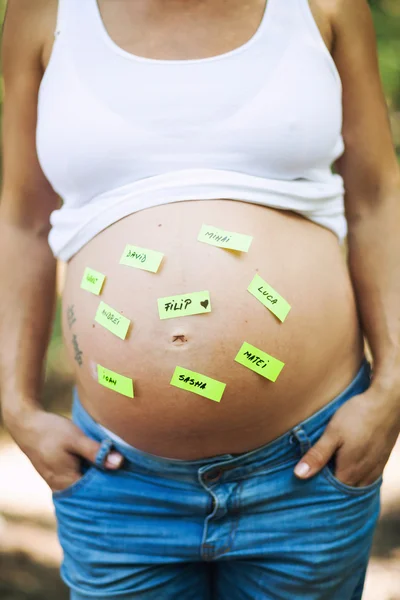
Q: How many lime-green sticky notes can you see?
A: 9